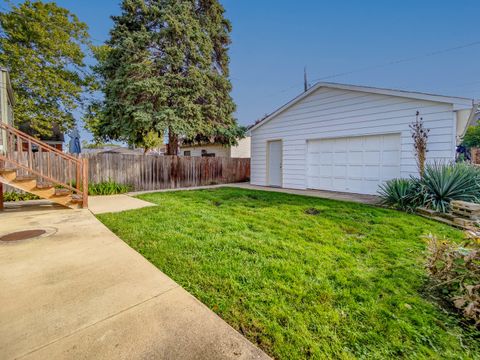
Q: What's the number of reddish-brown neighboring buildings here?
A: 1